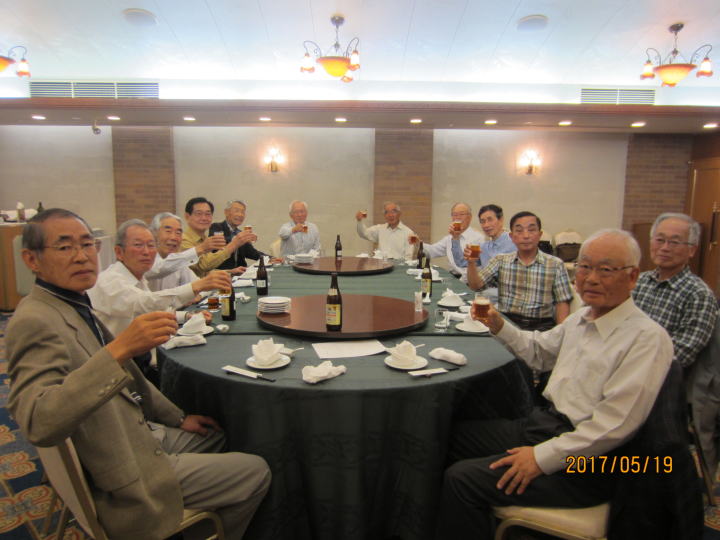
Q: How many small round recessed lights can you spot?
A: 10